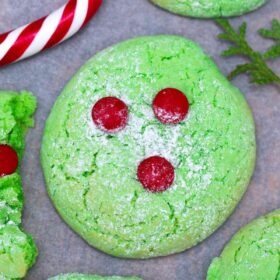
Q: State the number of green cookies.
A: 5